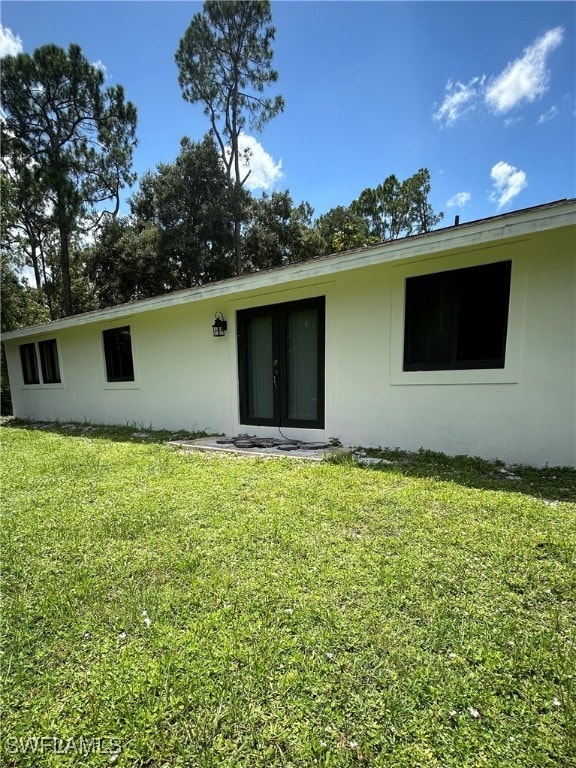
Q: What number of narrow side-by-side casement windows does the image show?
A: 2